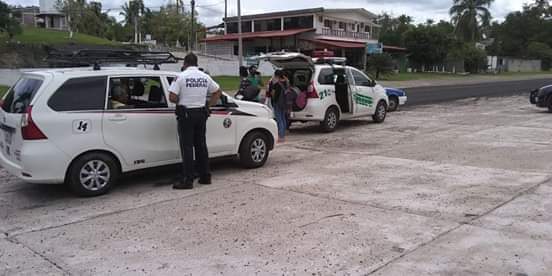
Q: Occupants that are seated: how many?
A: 1